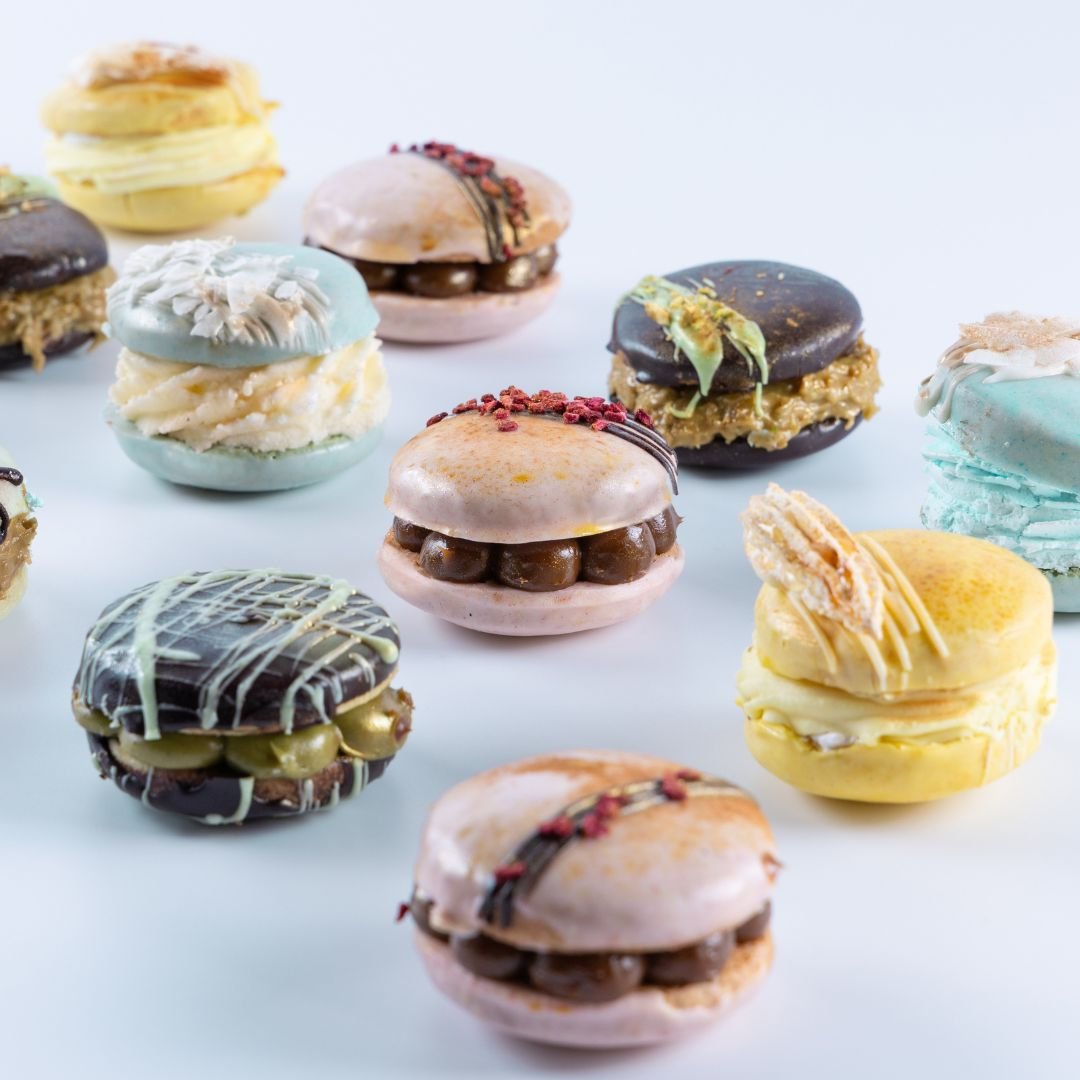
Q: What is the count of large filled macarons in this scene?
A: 11